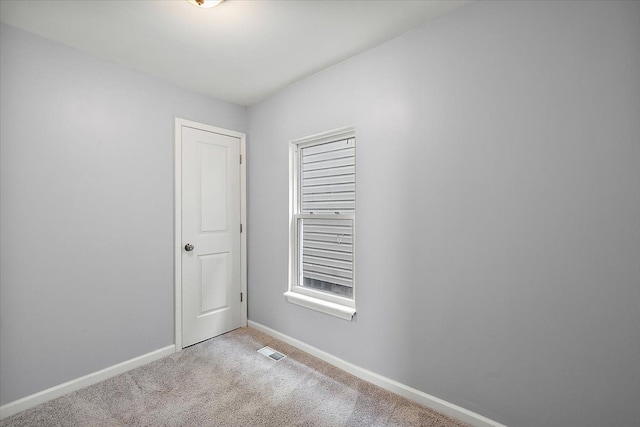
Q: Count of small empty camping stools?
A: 0